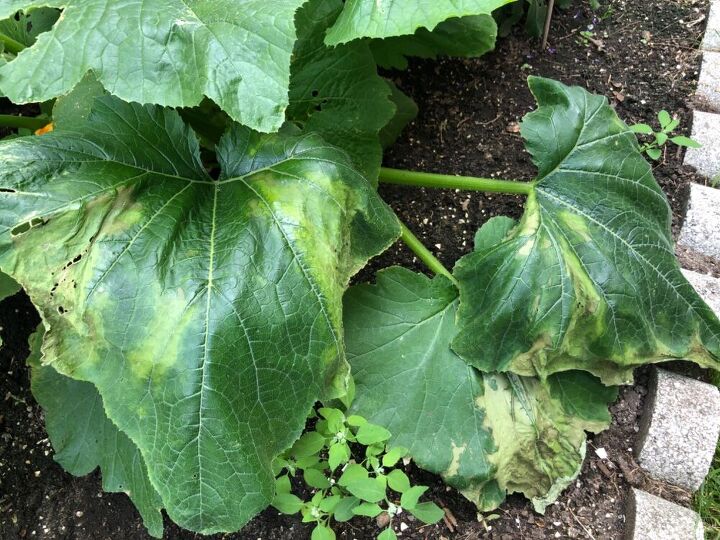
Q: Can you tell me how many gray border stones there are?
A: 7